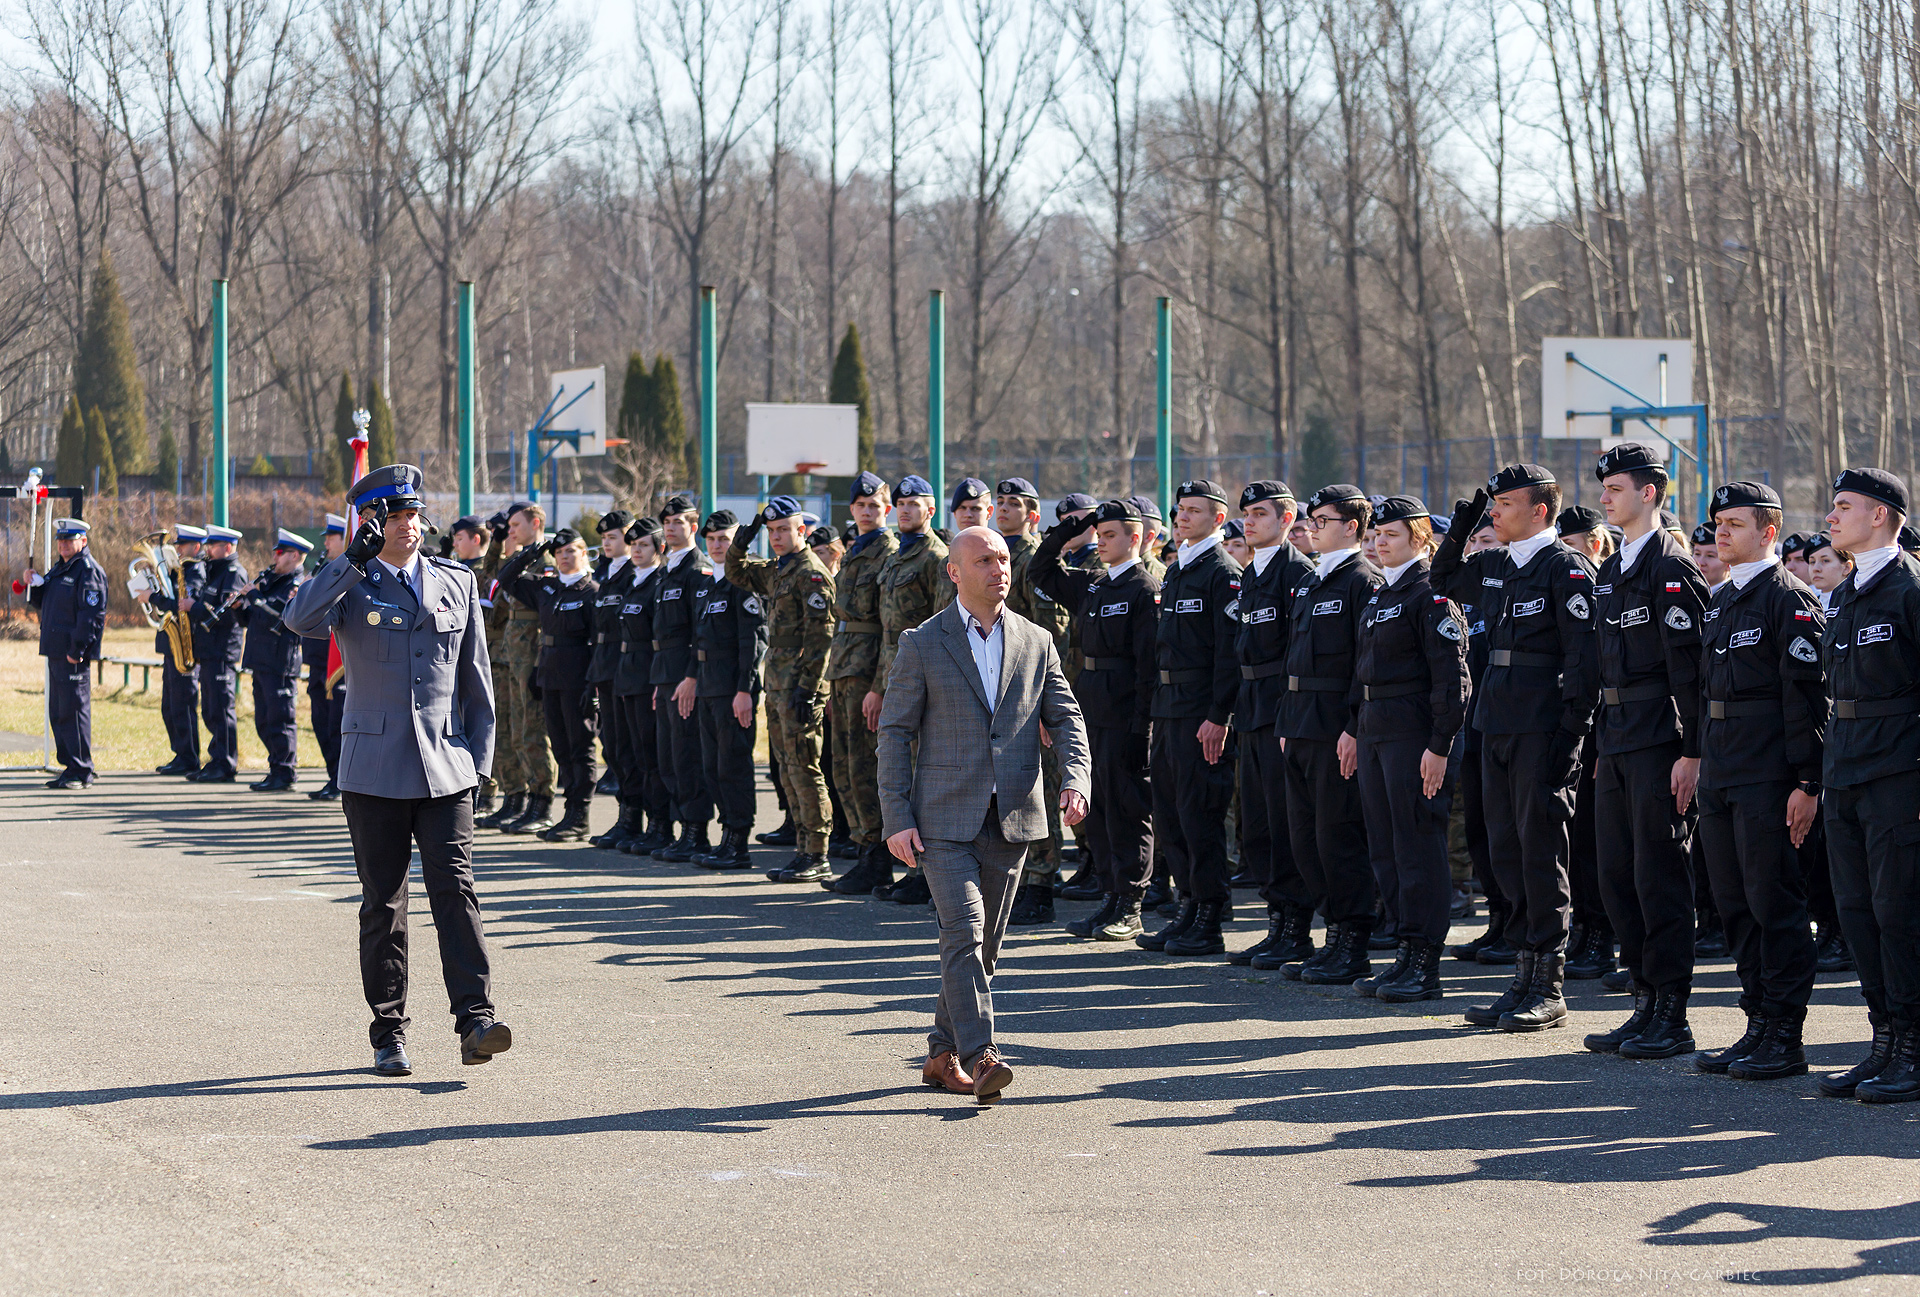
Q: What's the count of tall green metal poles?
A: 5